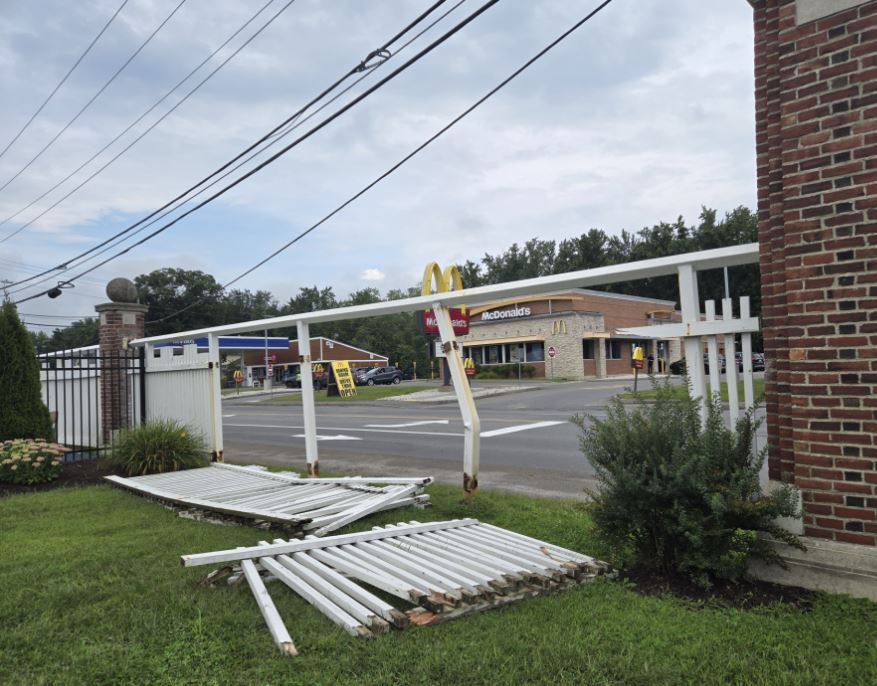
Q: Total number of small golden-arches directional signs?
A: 4